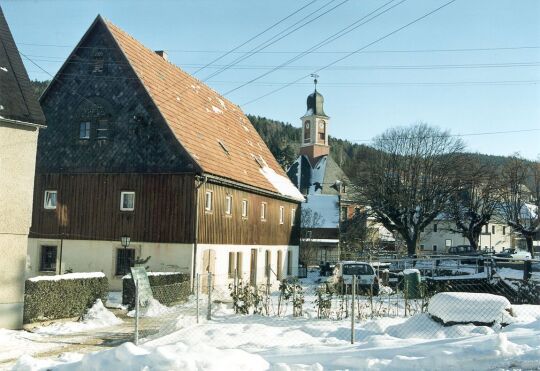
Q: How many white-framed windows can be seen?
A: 8